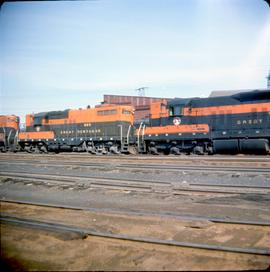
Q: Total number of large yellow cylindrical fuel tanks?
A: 0